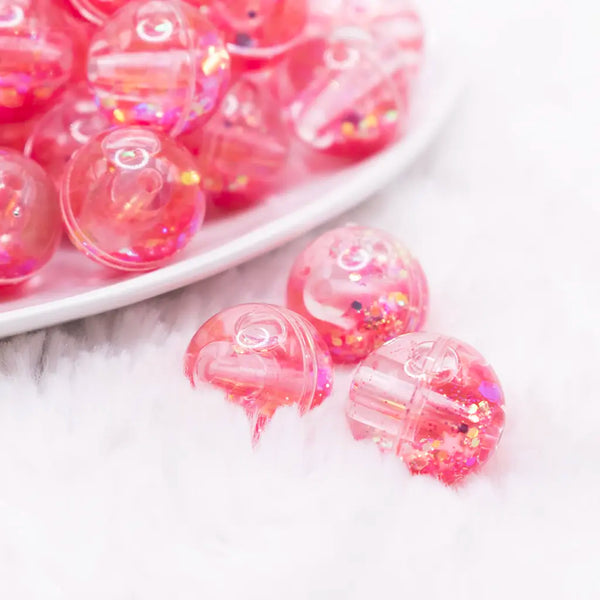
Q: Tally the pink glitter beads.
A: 13